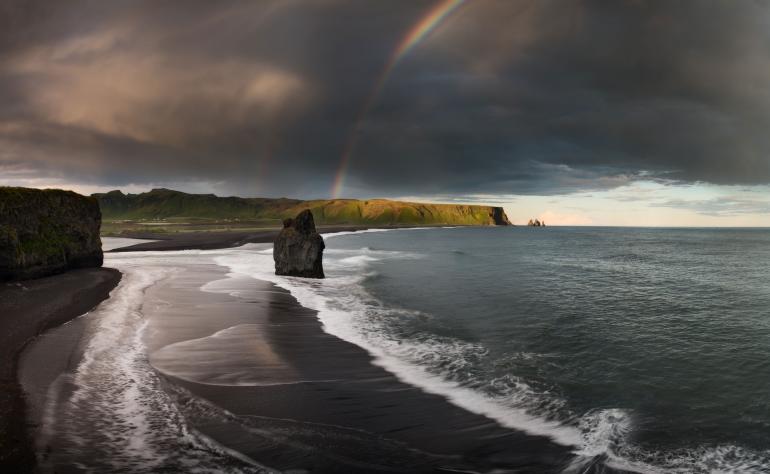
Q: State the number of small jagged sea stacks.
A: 3